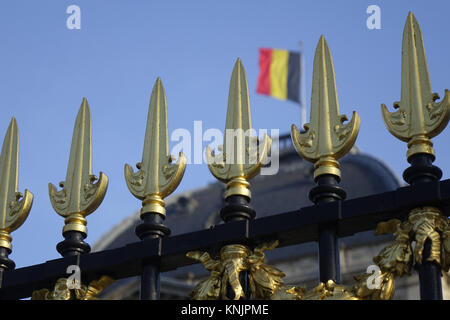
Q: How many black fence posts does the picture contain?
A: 6